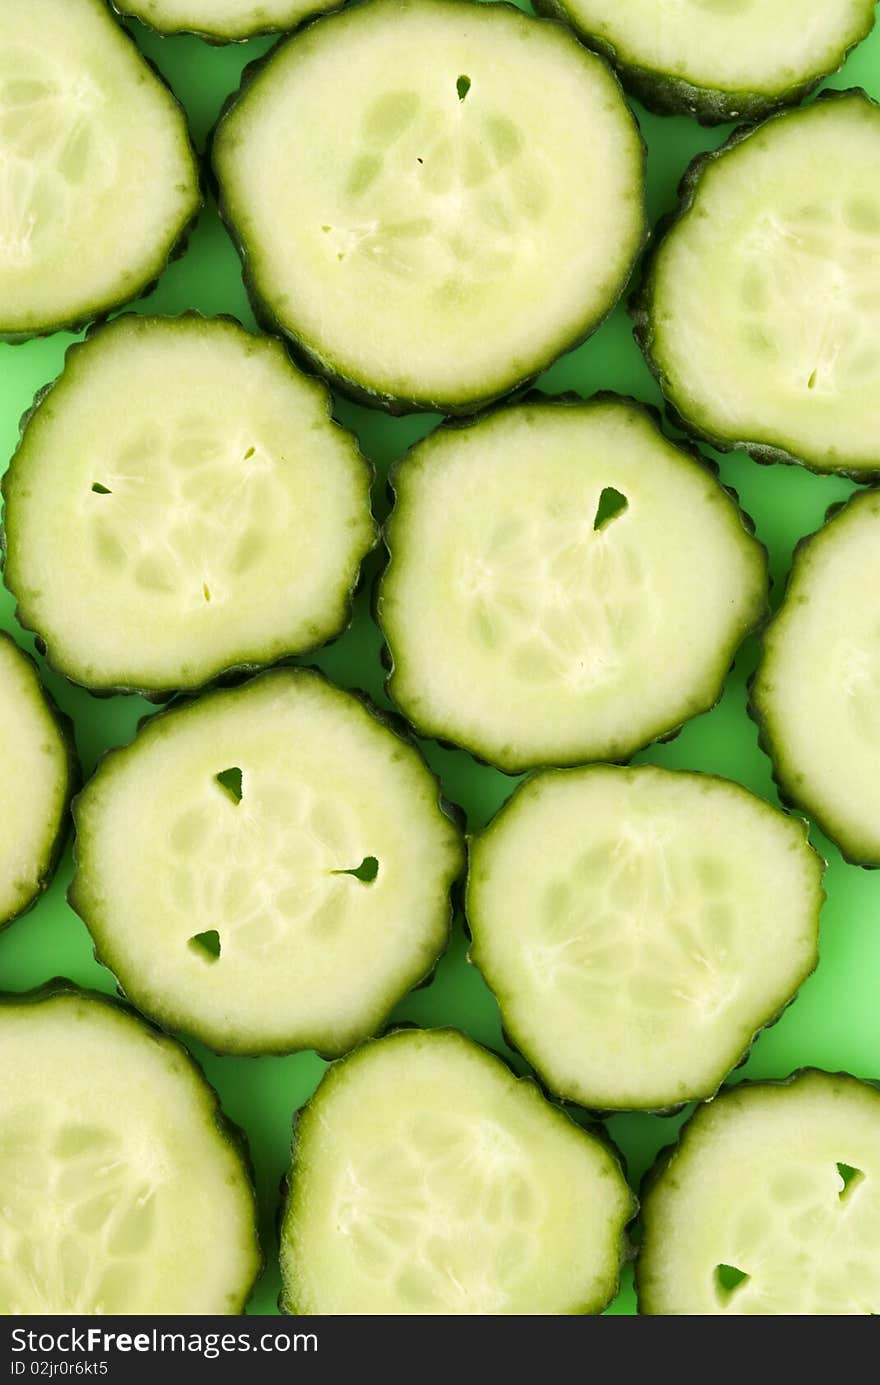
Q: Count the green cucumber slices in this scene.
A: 14